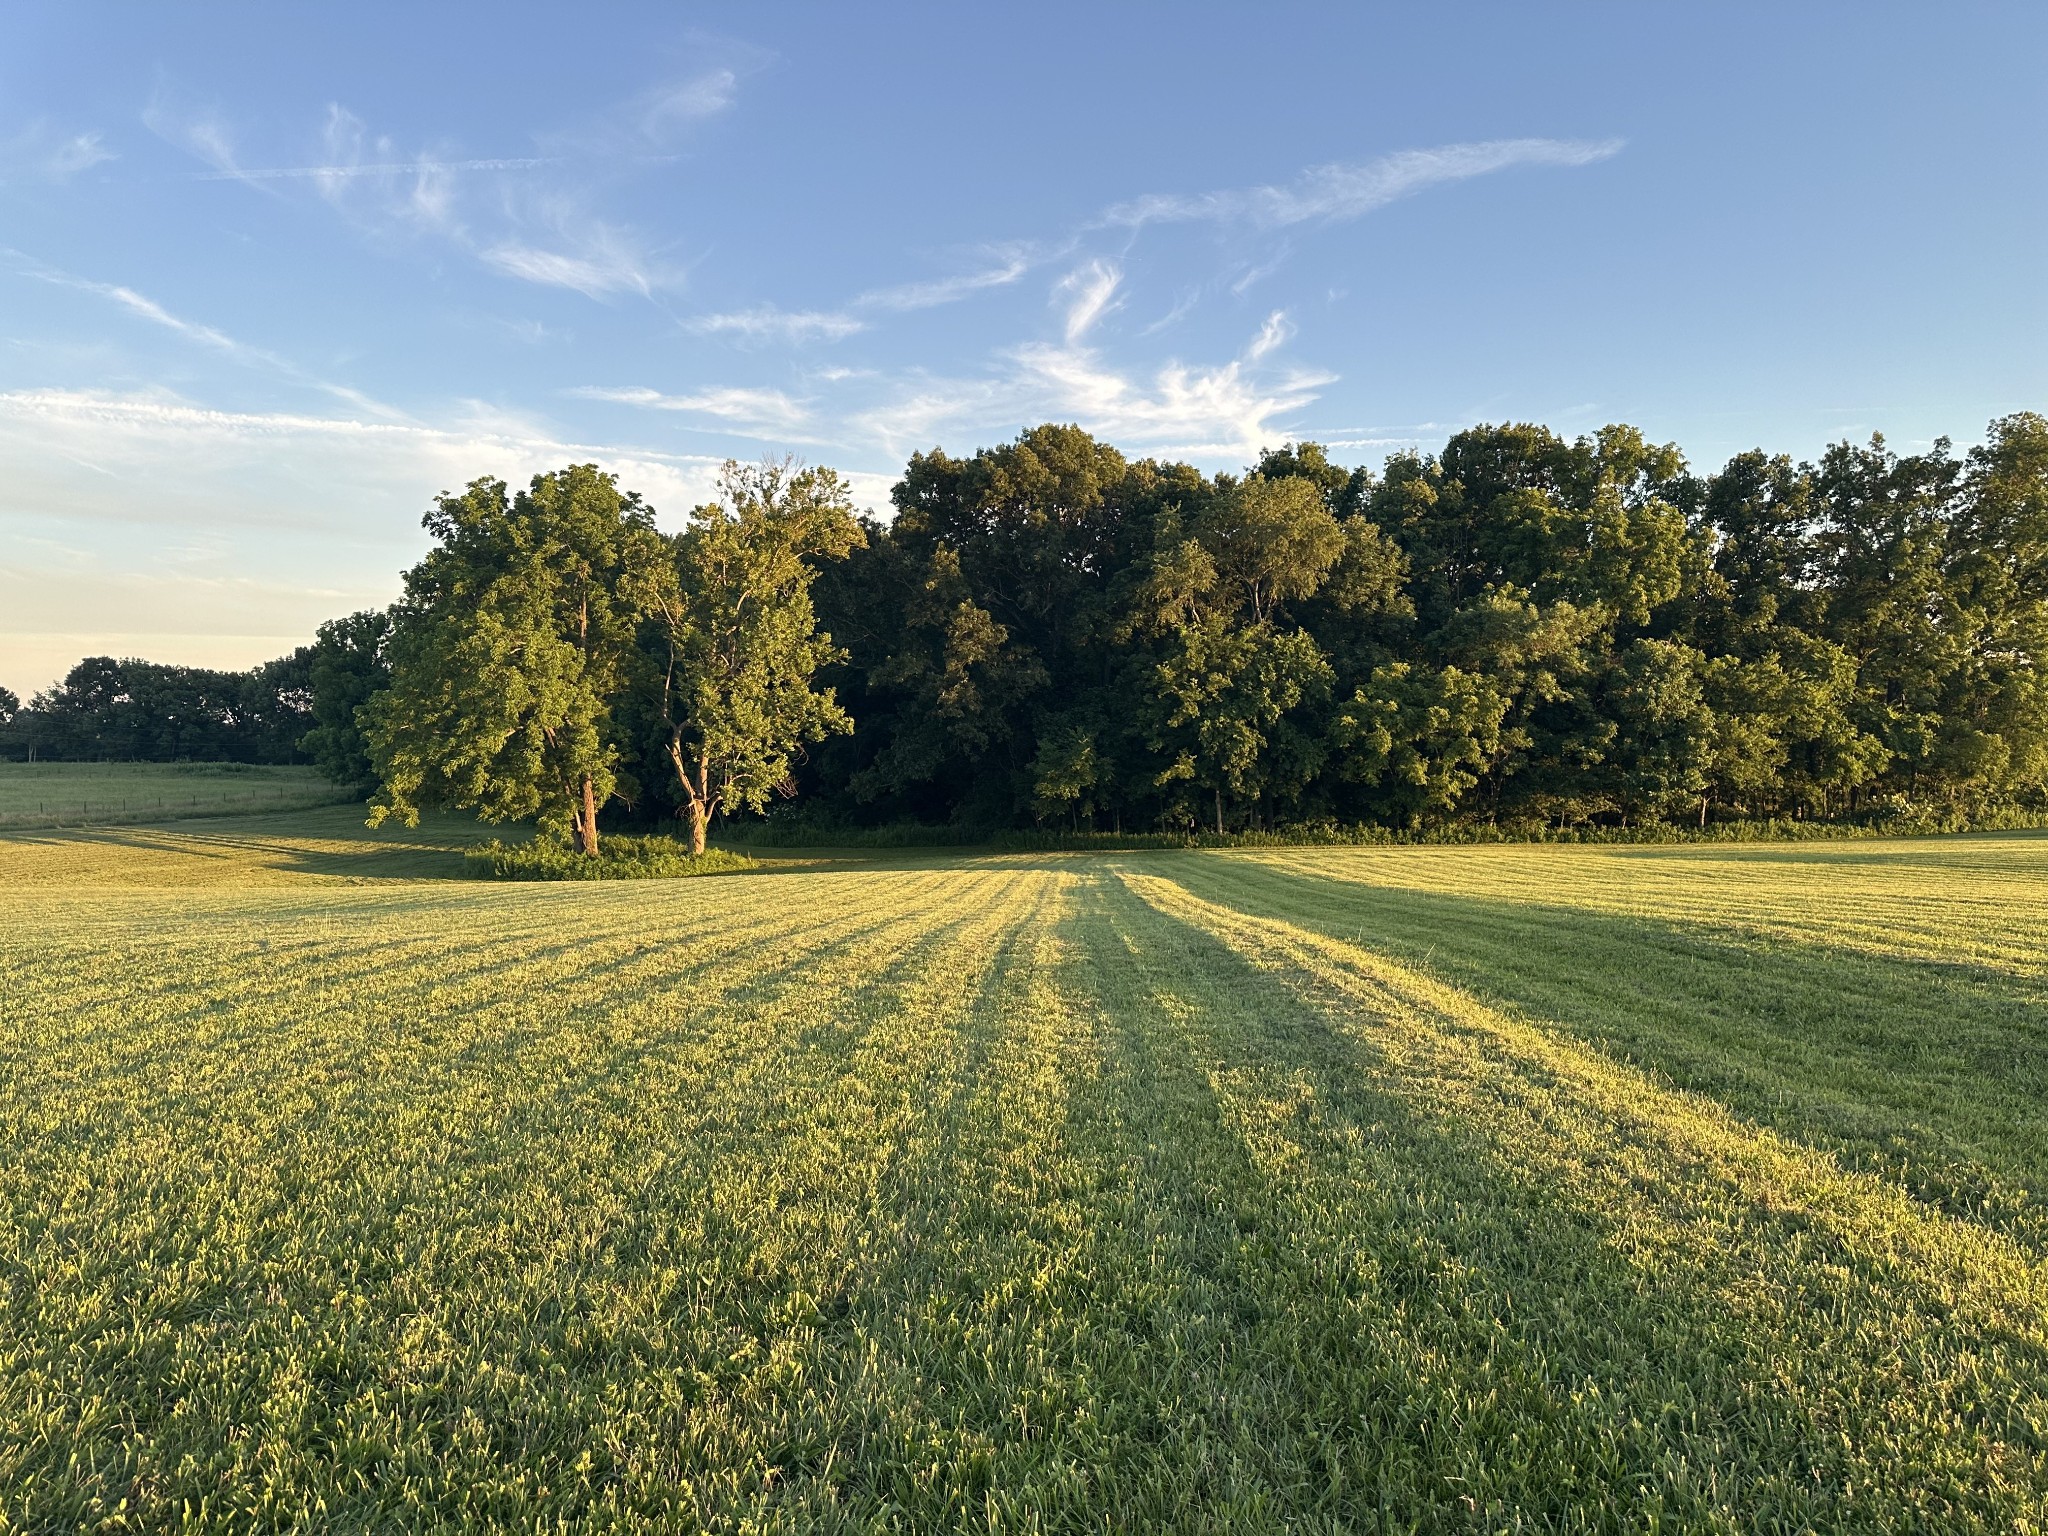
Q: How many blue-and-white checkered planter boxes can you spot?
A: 0